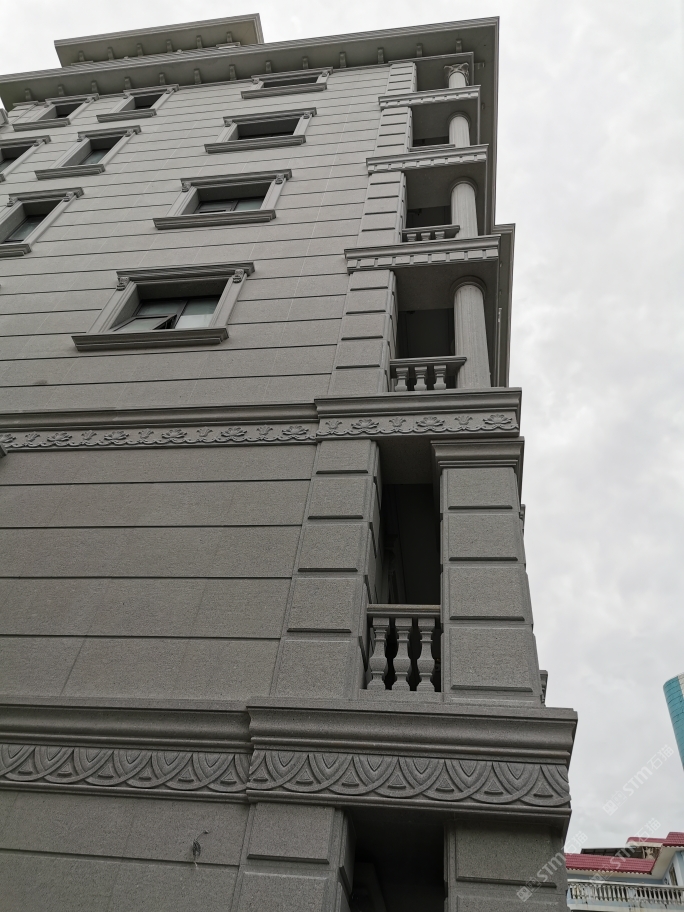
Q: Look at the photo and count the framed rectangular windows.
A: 9